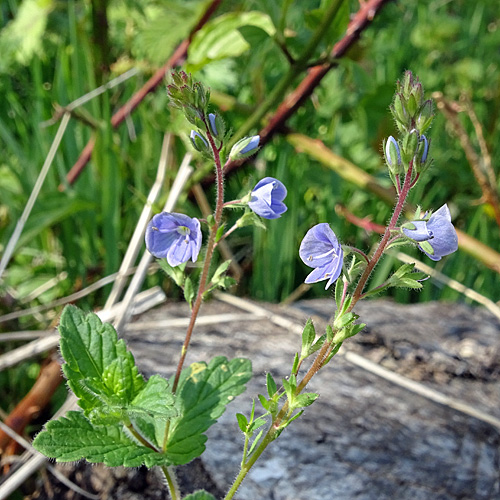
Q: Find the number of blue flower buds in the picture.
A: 5